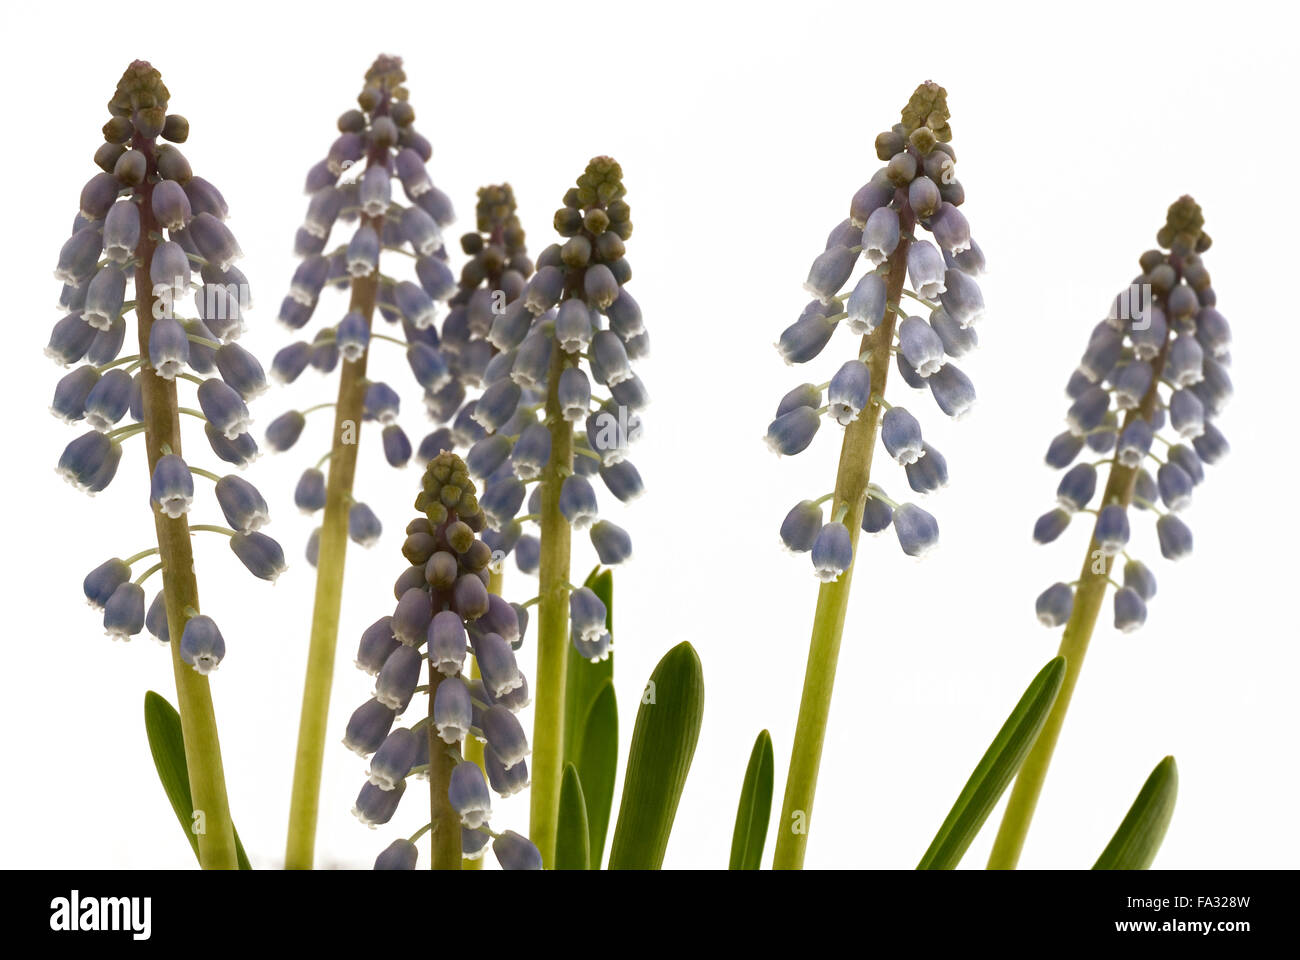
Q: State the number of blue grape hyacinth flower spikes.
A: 7